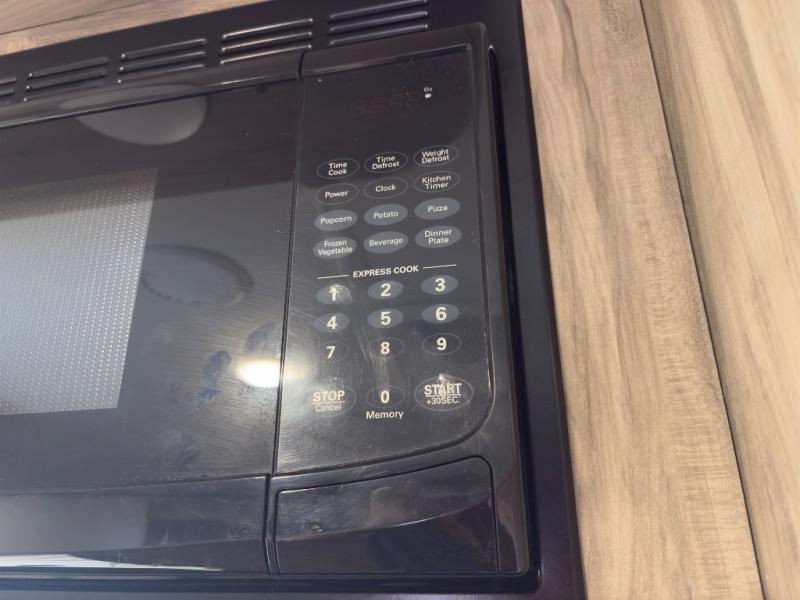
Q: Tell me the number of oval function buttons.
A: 12